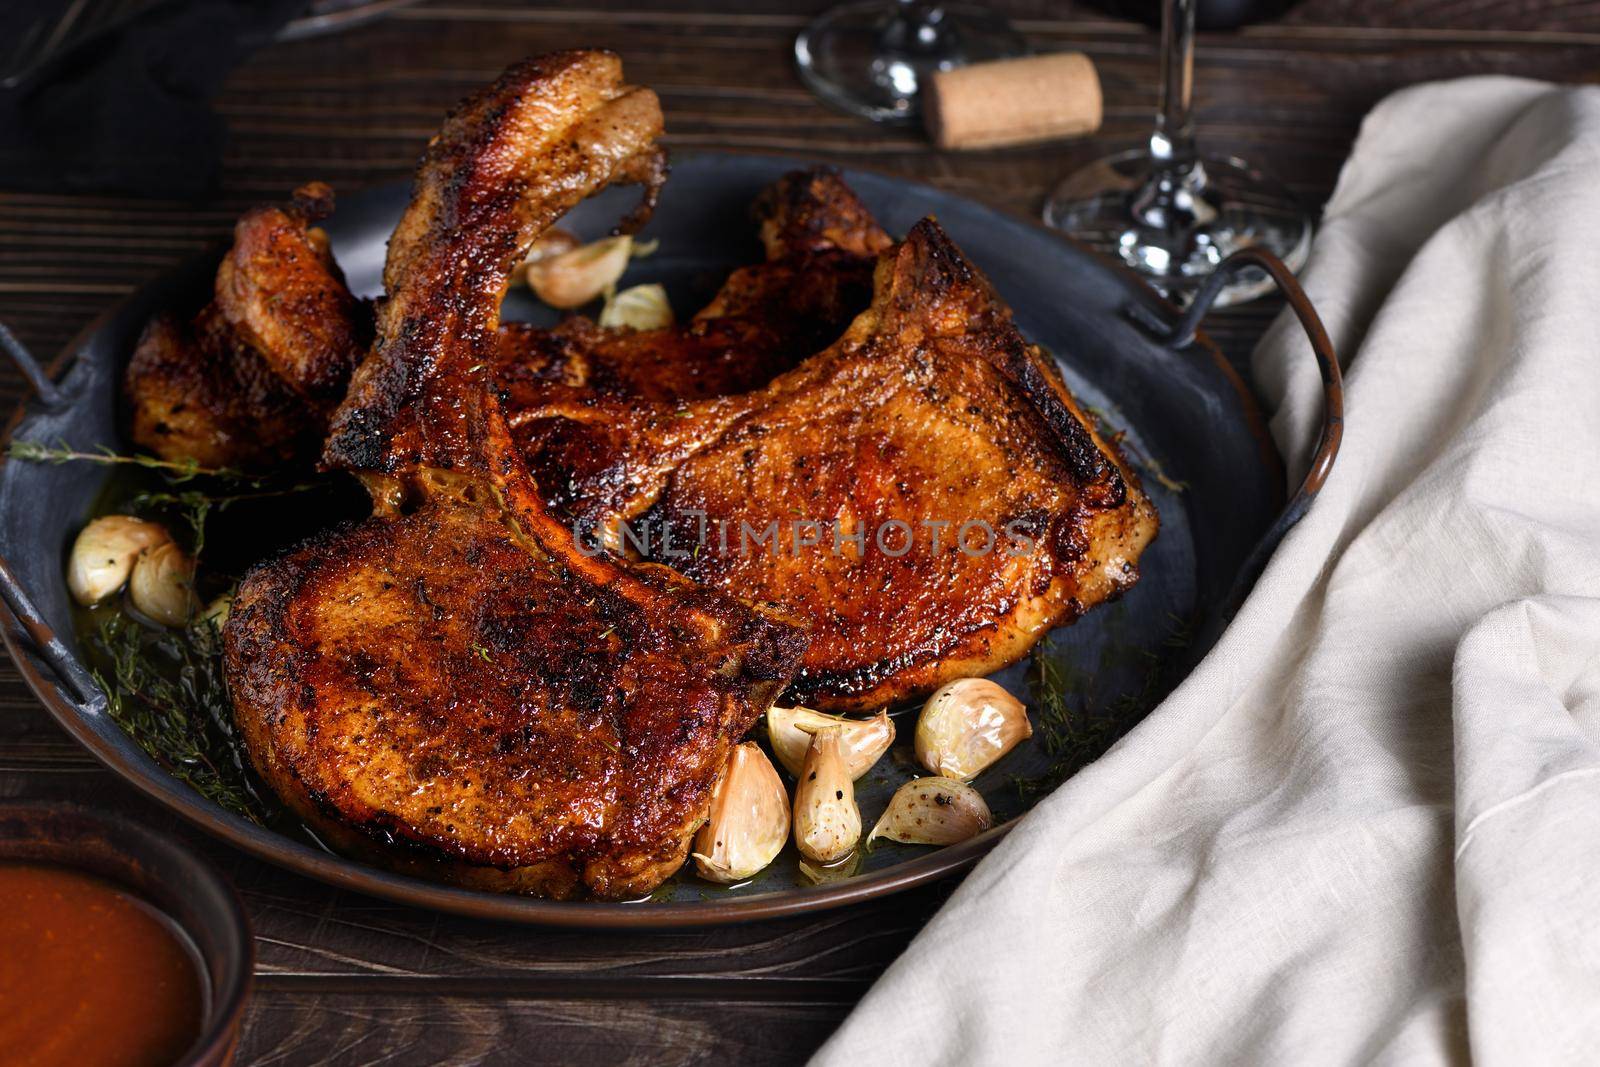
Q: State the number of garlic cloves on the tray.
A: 11